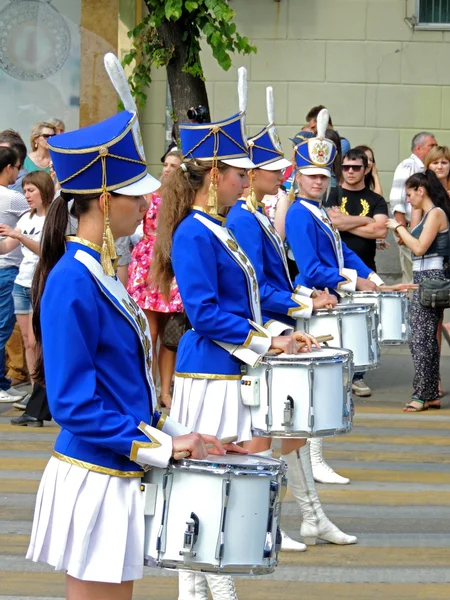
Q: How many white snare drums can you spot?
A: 4